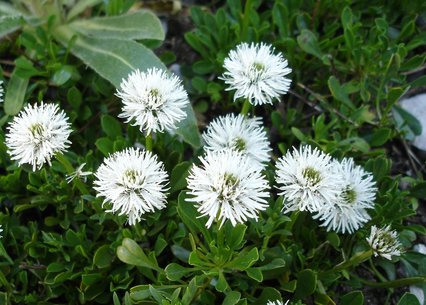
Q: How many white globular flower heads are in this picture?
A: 9